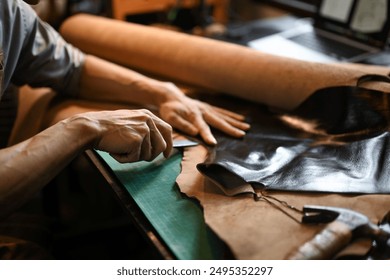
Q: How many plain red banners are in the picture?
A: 0